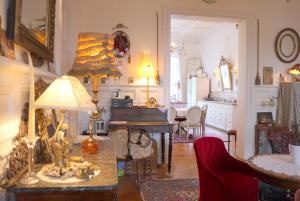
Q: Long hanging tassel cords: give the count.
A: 2